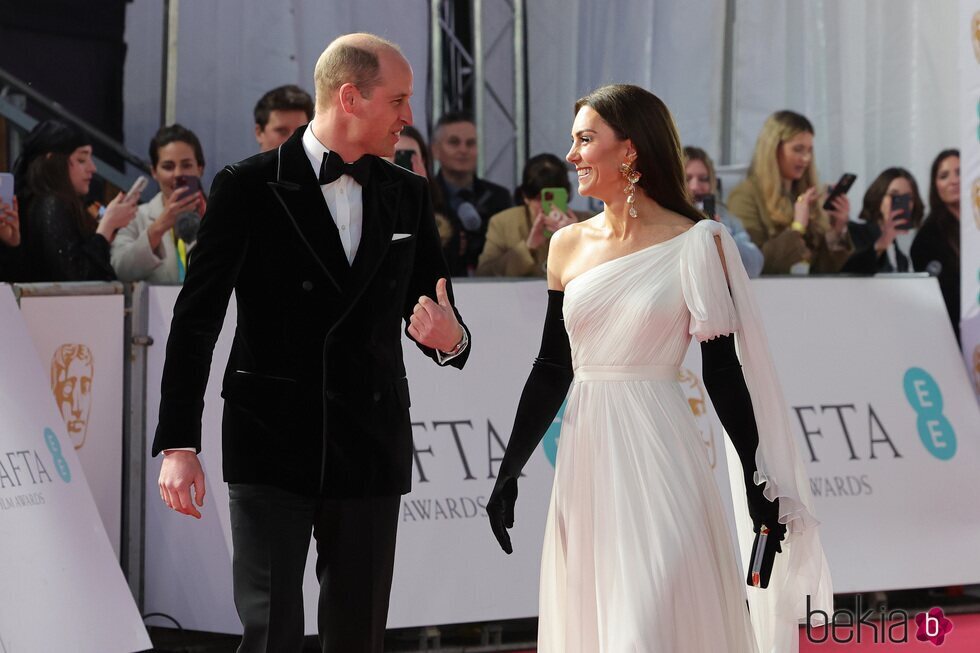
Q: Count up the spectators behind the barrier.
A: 11